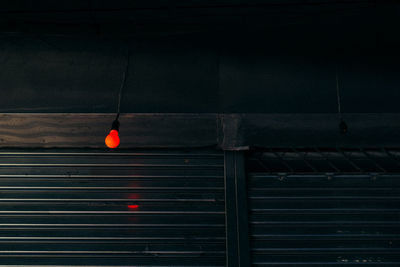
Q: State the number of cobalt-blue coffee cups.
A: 0